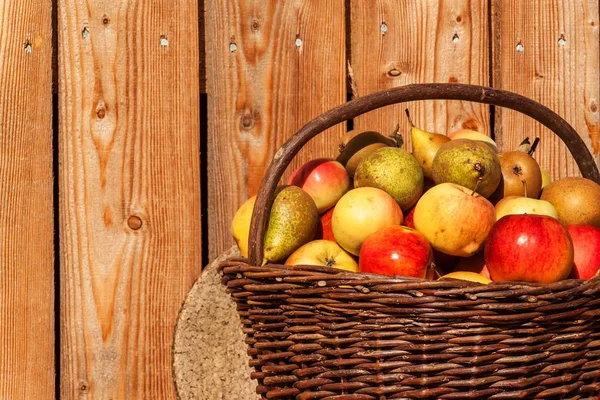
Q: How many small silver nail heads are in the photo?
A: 9